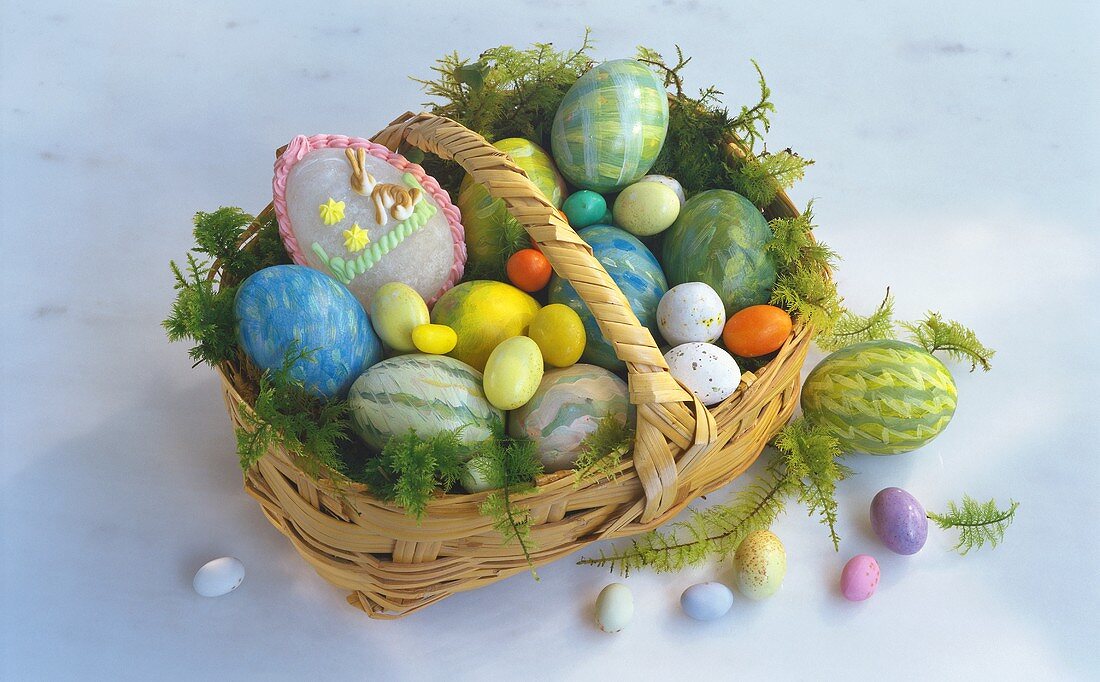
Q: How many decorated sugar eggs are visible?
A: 1